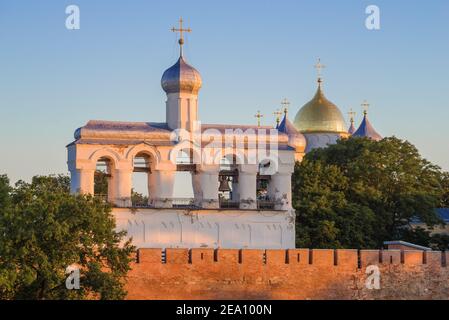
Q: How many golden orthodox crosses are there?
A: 7